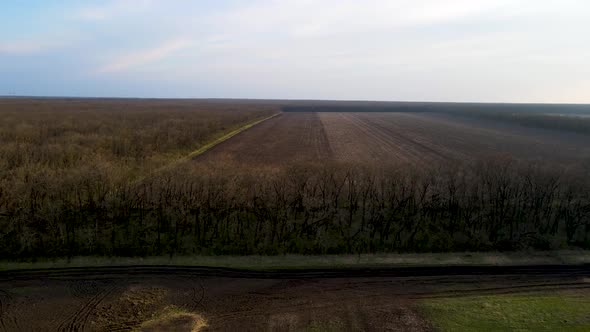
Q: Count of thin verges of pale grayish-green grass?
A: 1